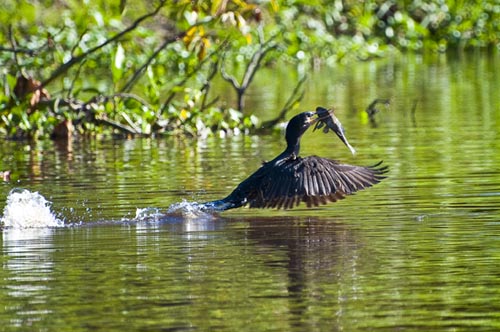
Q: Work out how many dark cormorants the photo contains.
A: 1